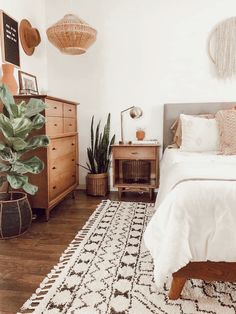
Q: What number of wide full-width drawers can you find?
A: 3